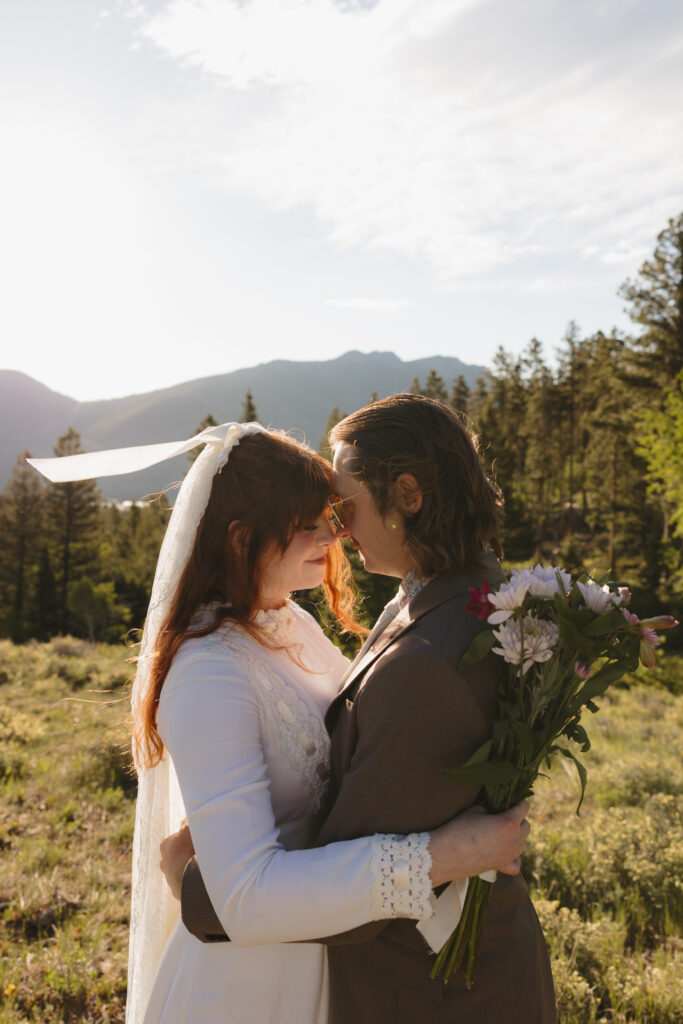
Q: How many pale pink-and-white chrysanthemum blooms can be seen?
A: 4